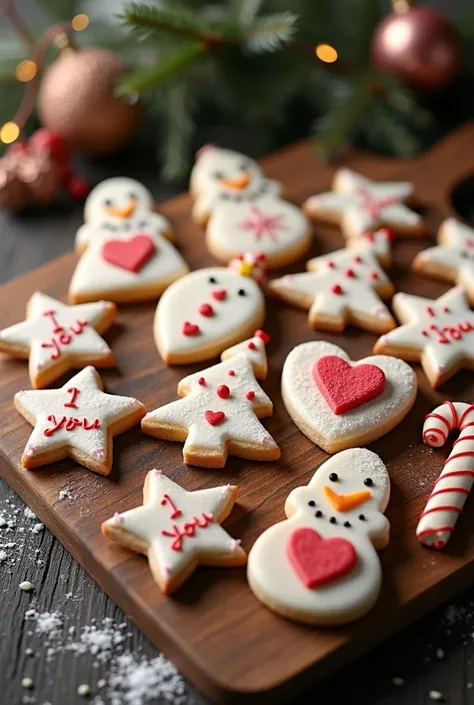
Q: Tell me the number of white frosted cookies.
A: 13